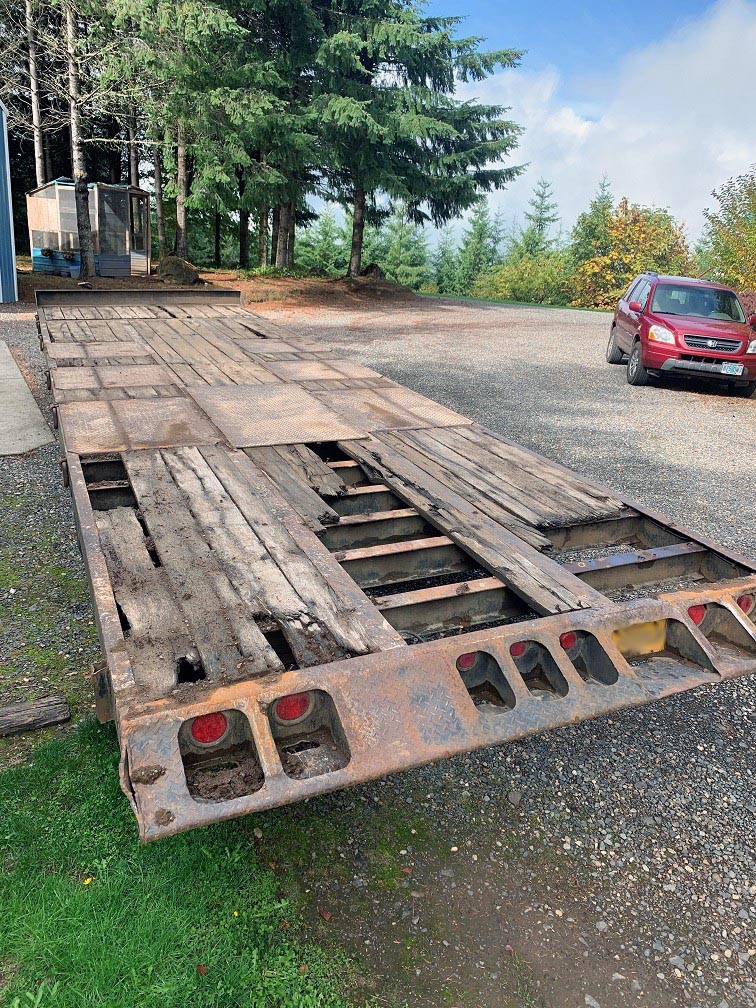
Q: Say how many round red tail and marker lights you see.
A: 7